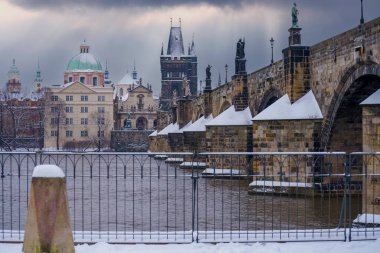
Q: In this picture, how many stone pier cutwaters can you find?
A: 7